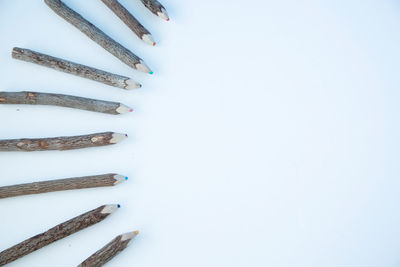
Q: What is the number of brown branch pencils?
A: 9